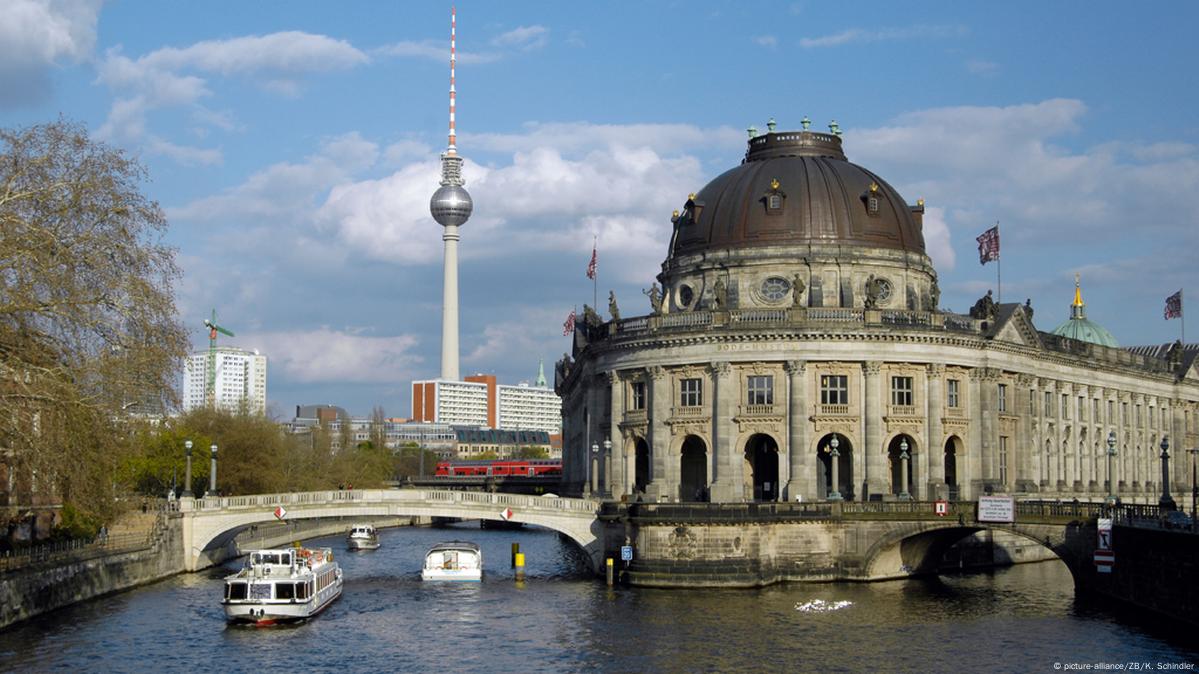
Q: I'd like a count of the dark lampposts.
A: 1